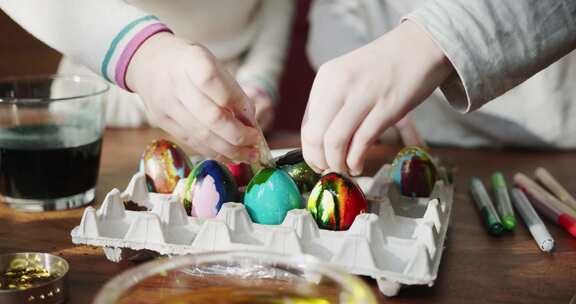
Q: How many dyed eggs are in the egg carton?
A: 7